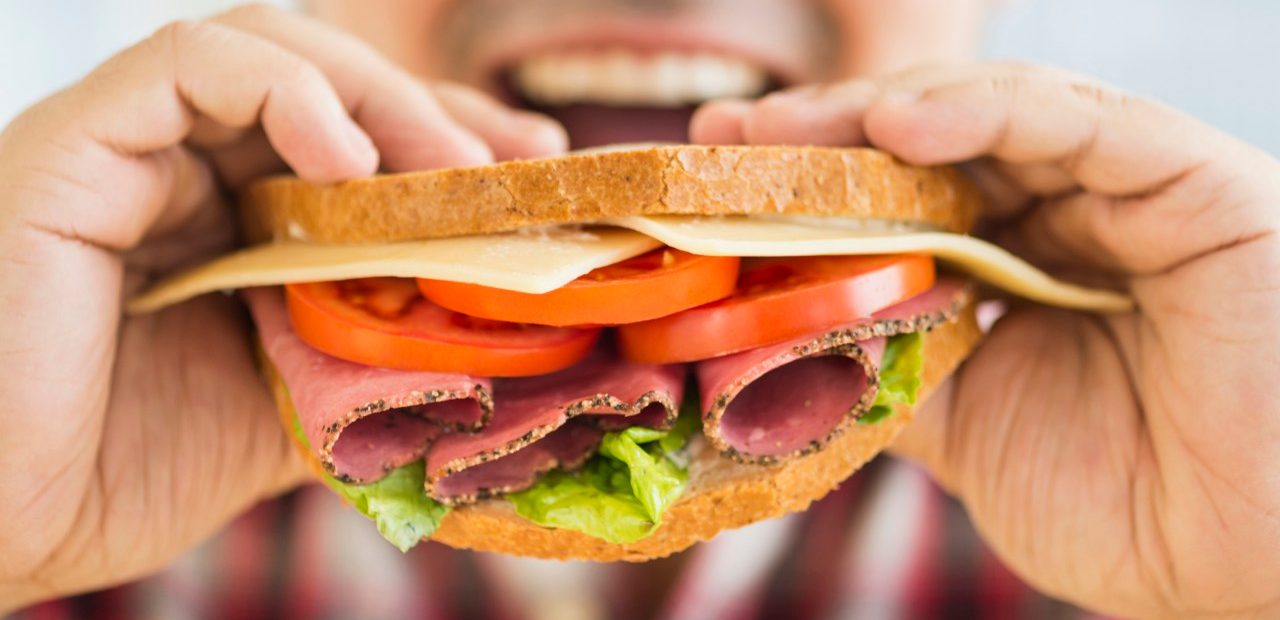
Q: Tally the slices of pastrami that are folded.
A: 3